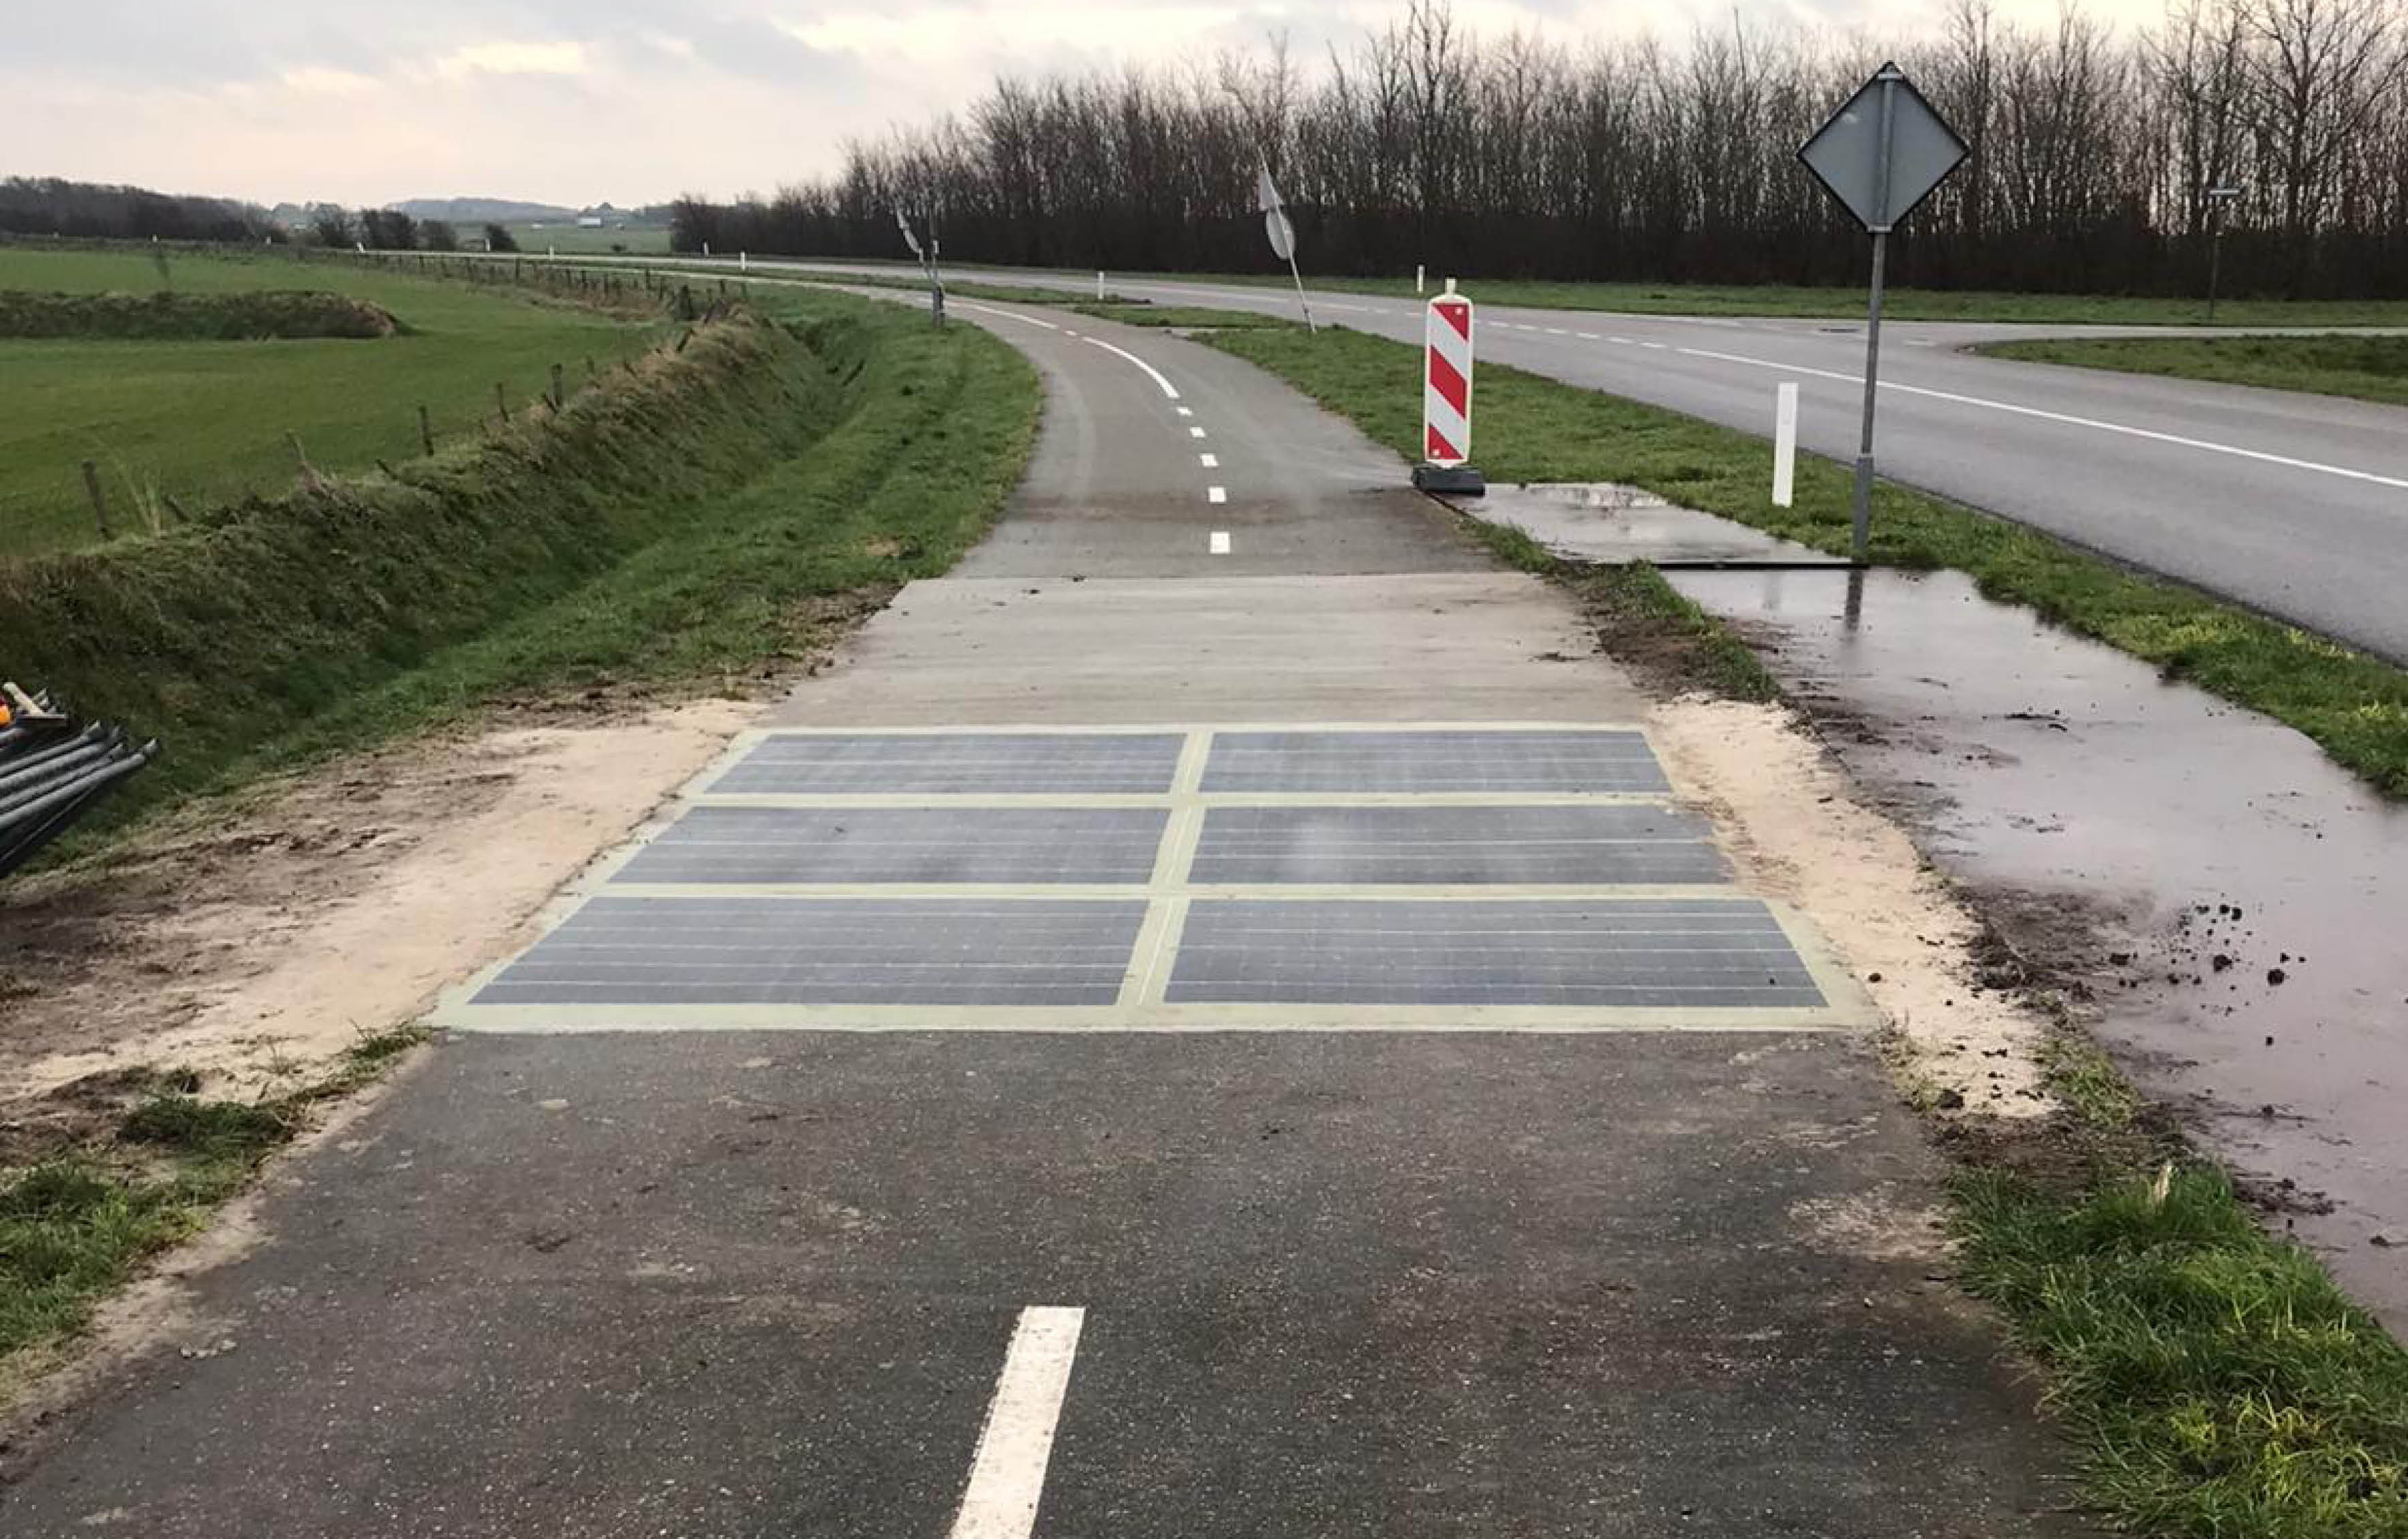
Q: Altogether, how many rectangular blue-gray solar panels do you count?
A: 6